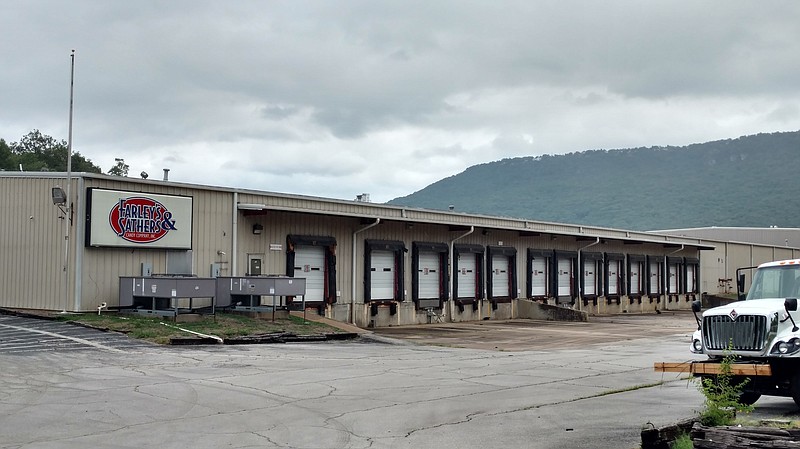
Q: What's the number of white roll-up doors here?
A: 13